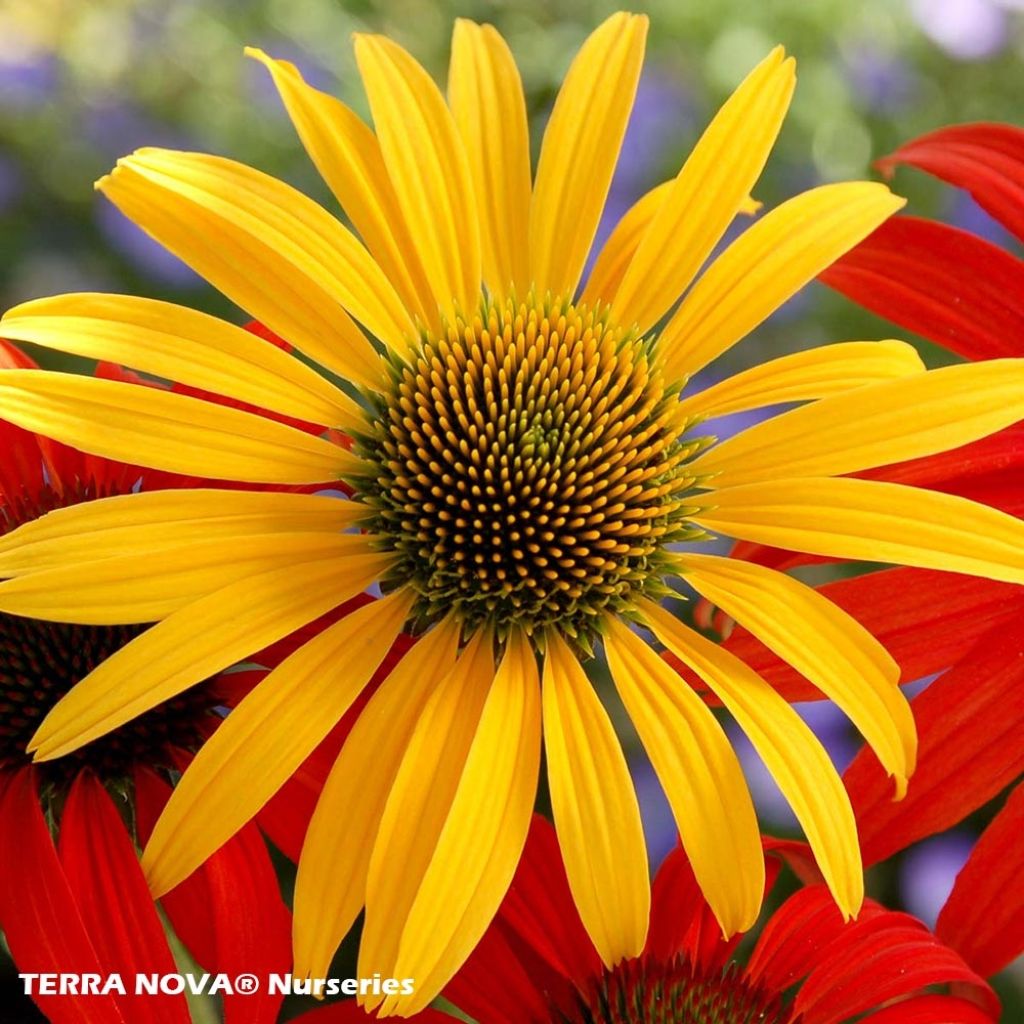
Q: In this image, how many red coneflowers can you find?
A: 3